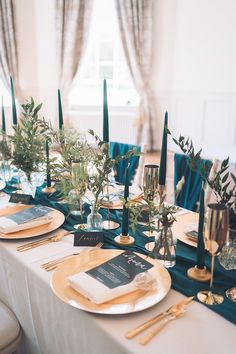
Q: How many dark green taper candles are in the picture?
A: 8